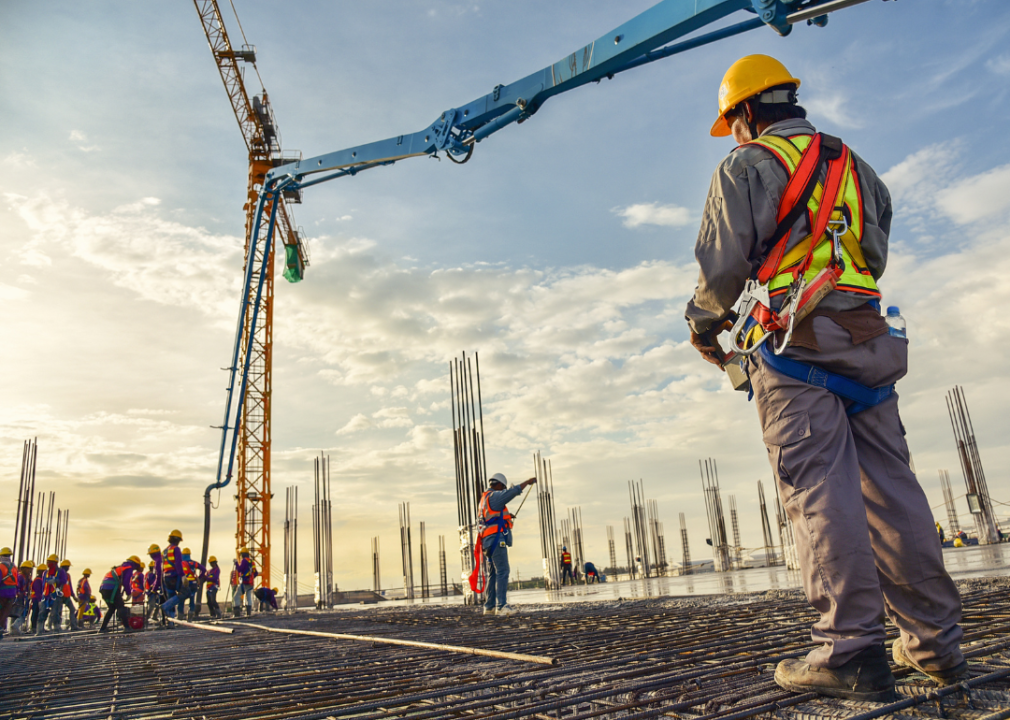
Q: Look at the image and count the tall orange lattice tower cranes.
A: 1